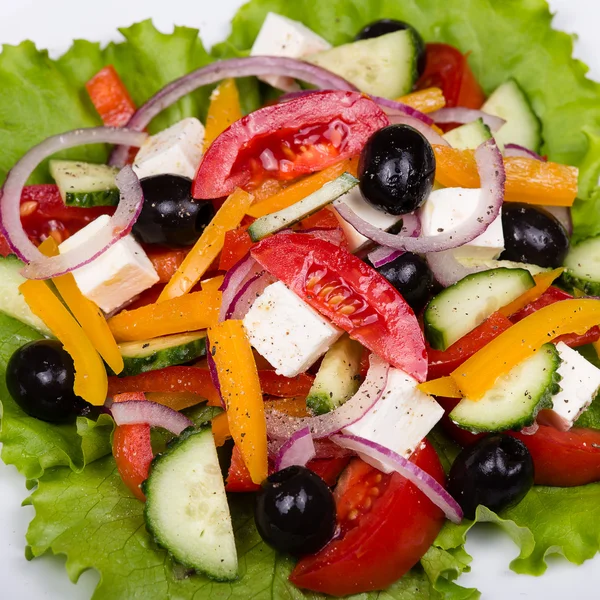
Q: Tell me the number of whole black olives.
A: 8